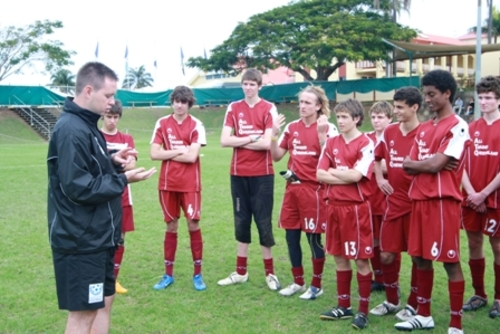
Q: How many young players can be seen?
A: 9